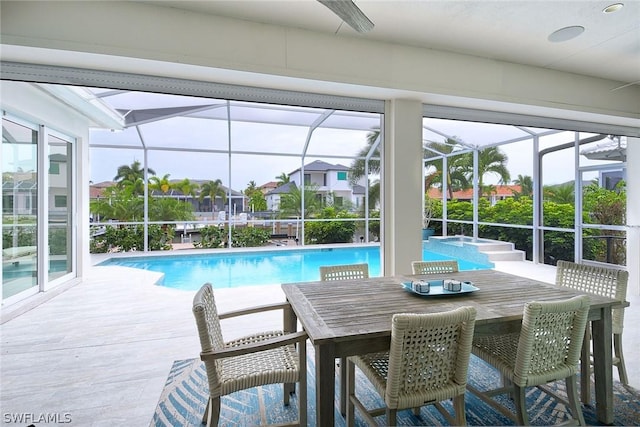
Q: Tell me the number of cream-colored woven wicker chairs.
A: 6